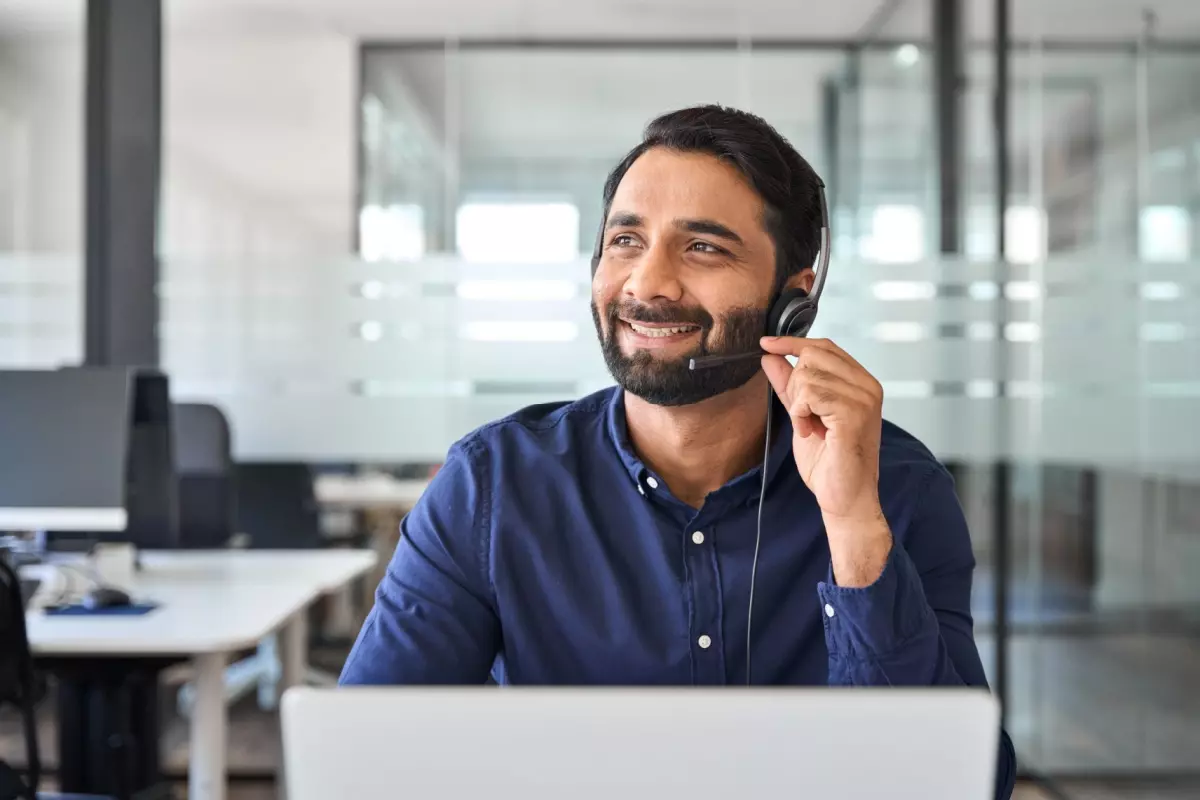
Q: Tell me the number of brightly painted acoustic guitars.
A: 0